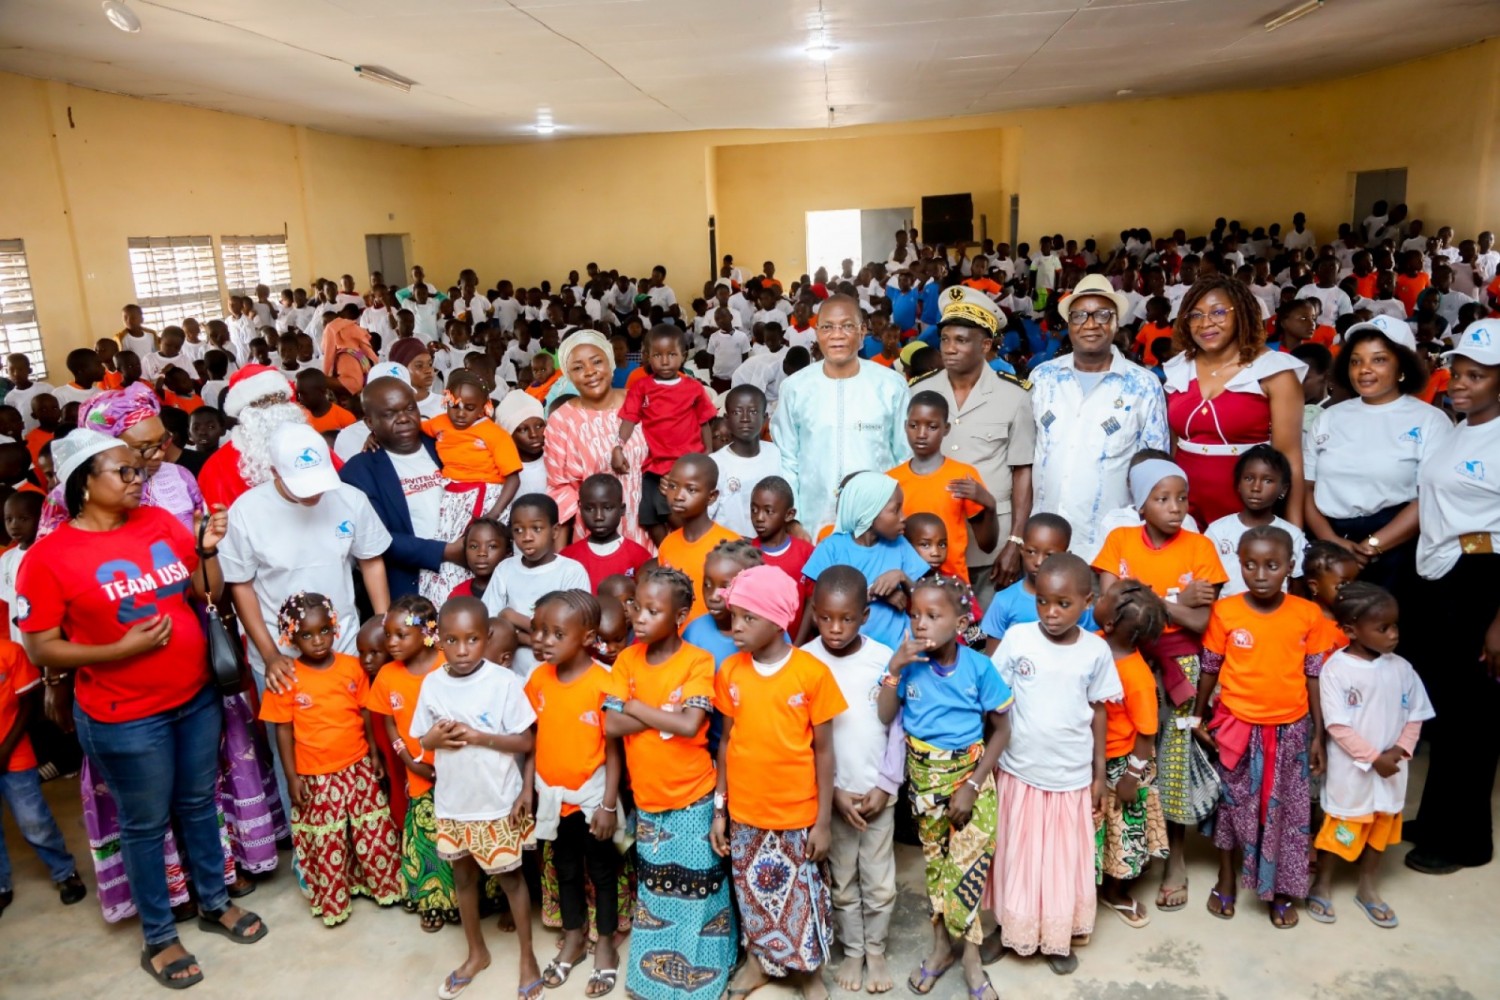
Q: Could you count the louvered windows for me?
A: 3